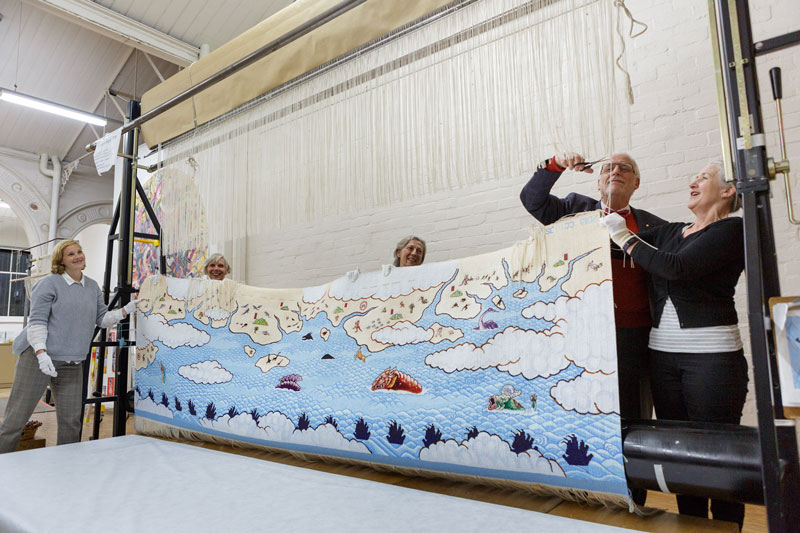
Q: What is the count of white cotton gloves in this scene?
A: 5